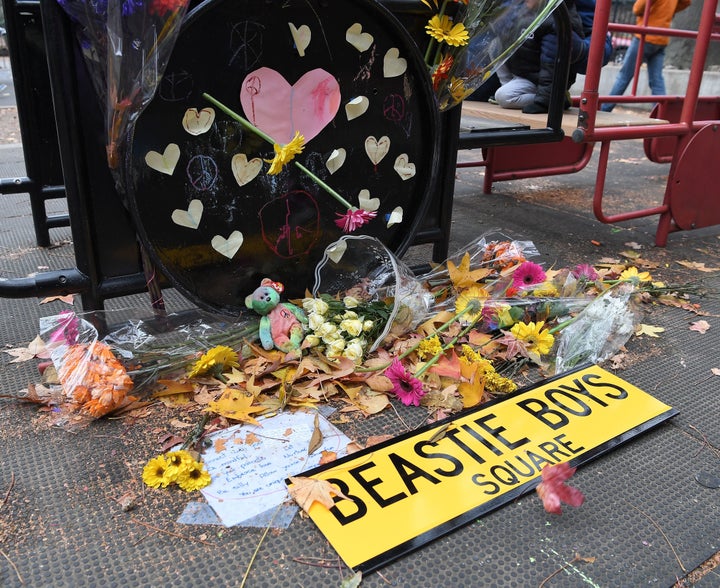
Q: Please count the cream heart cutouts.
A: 15